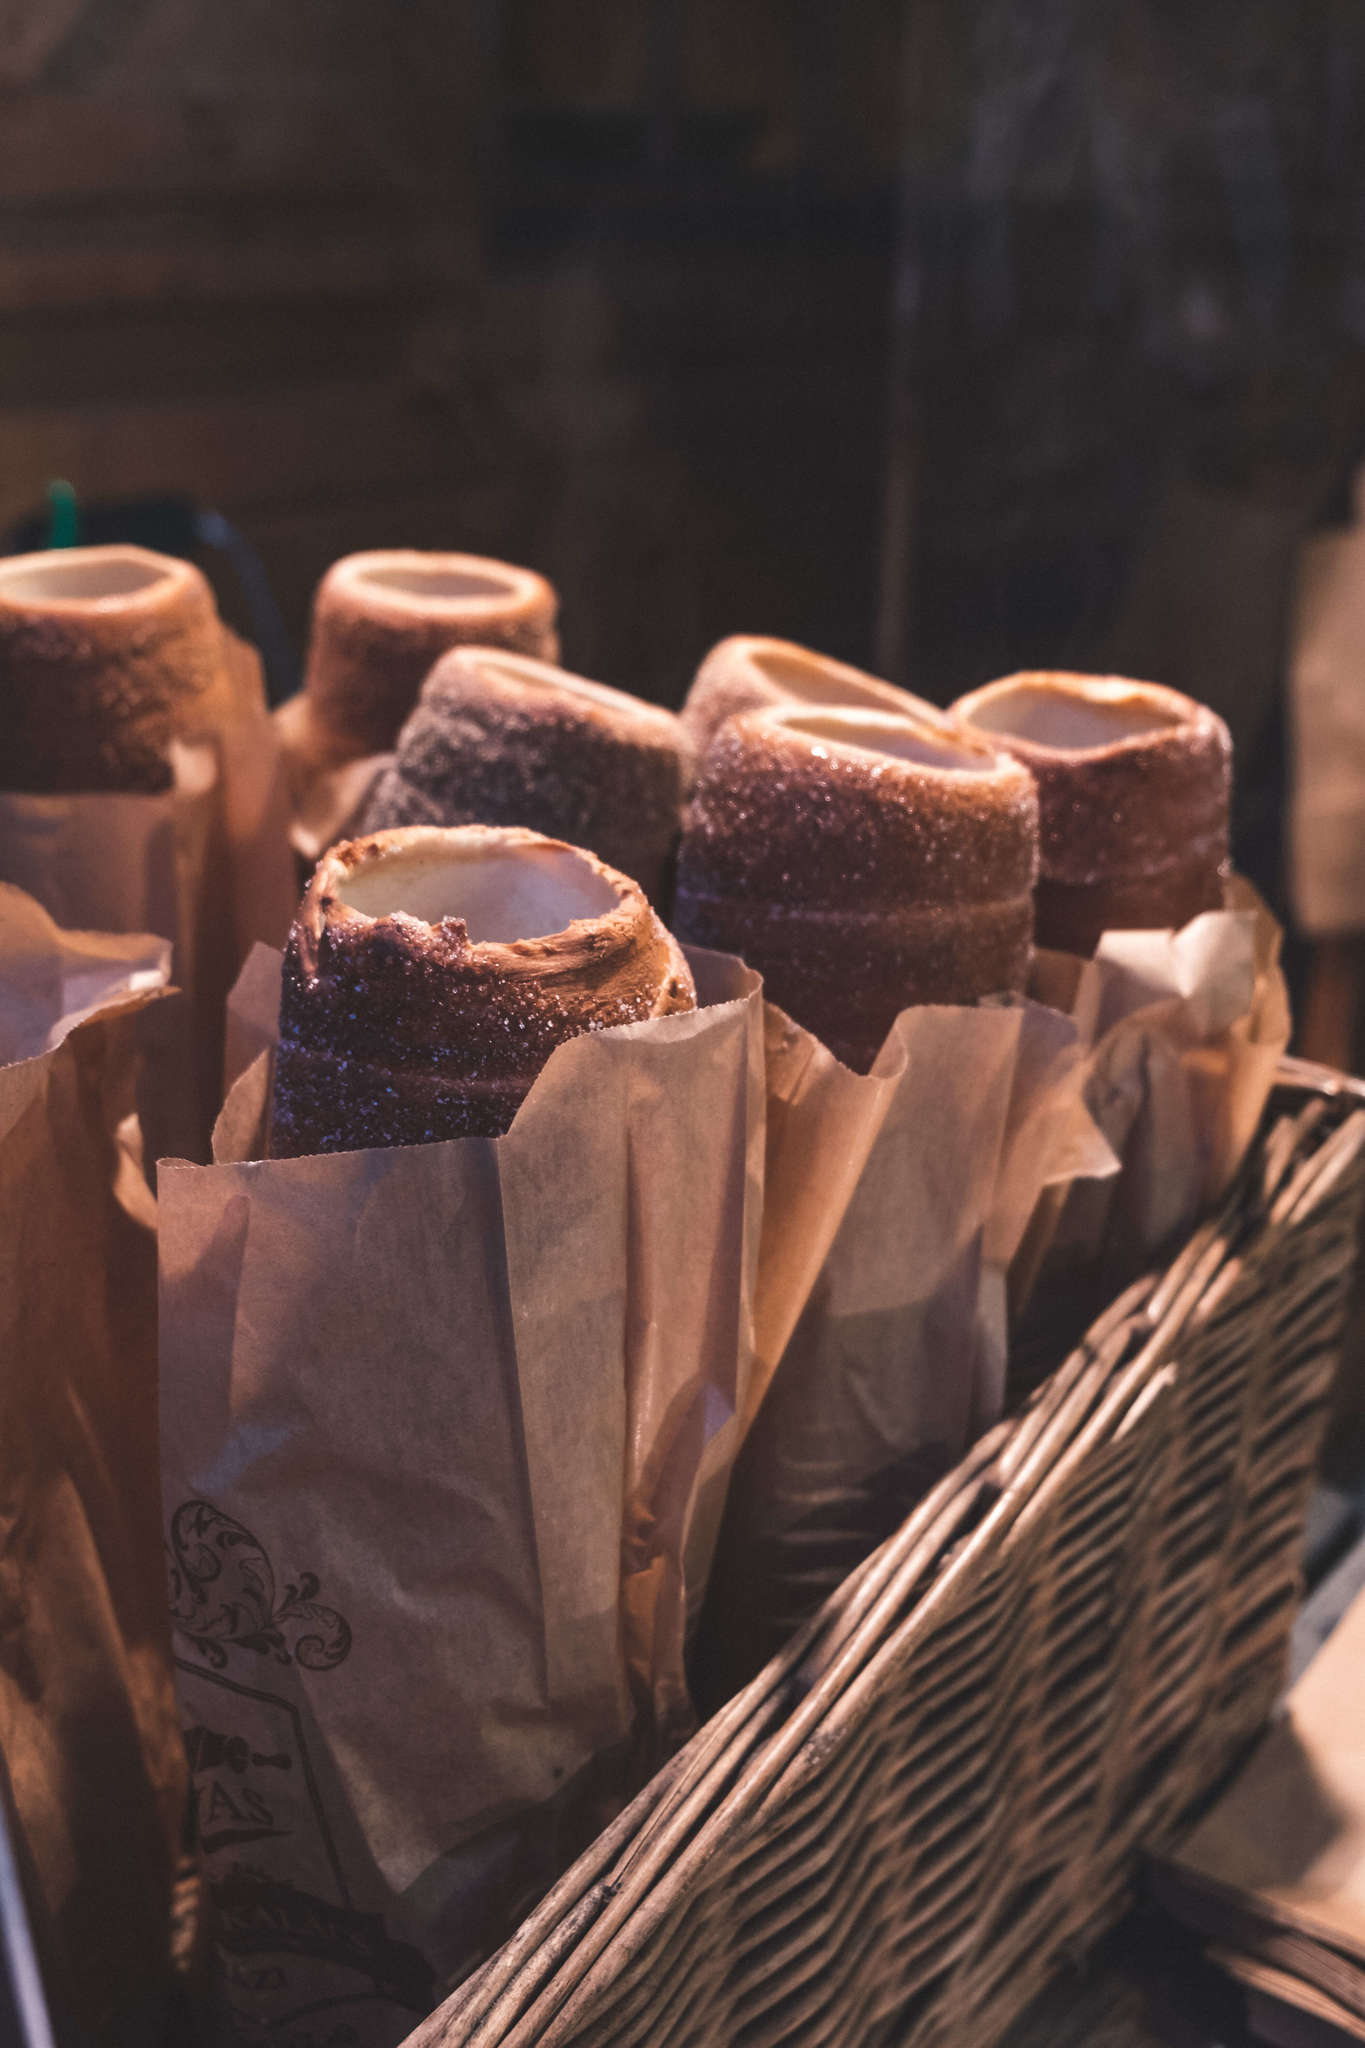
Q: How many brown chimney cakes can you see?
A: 7